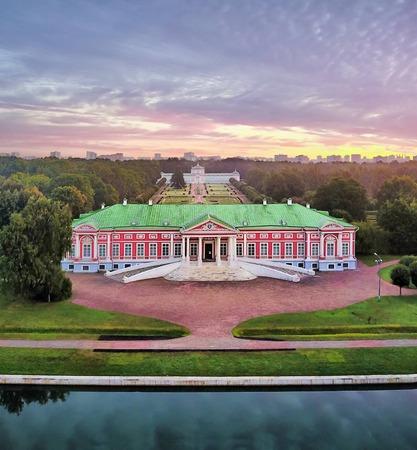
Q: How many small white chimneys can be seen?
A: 6